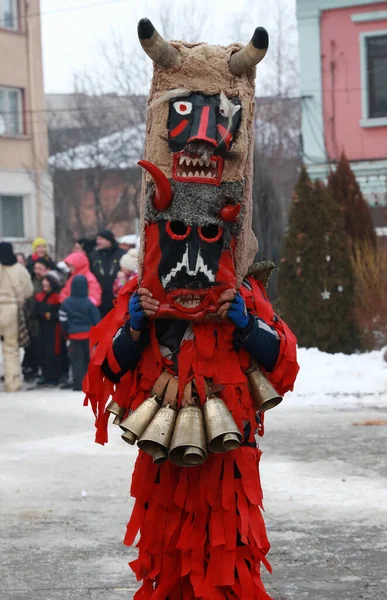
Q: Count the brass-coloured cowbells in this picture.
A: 6